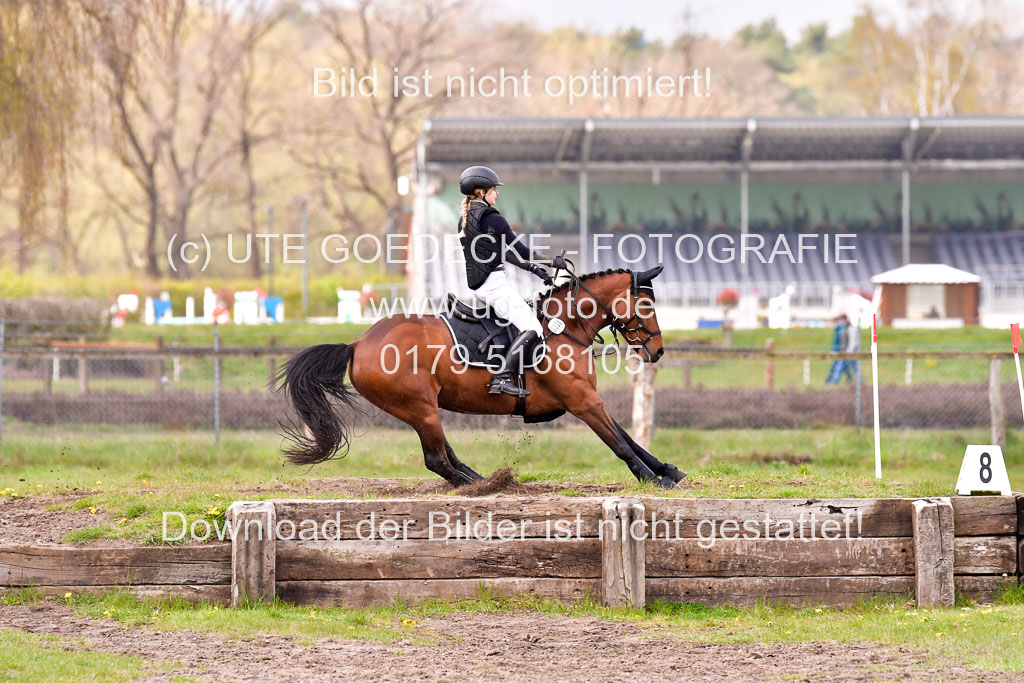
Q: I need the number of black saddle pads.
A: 1